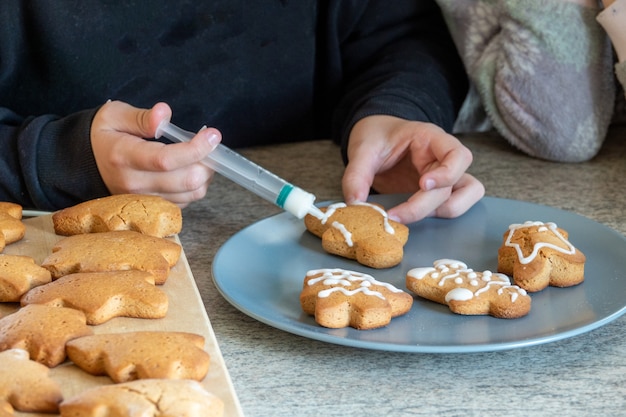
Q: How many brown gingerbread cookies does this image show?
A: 13